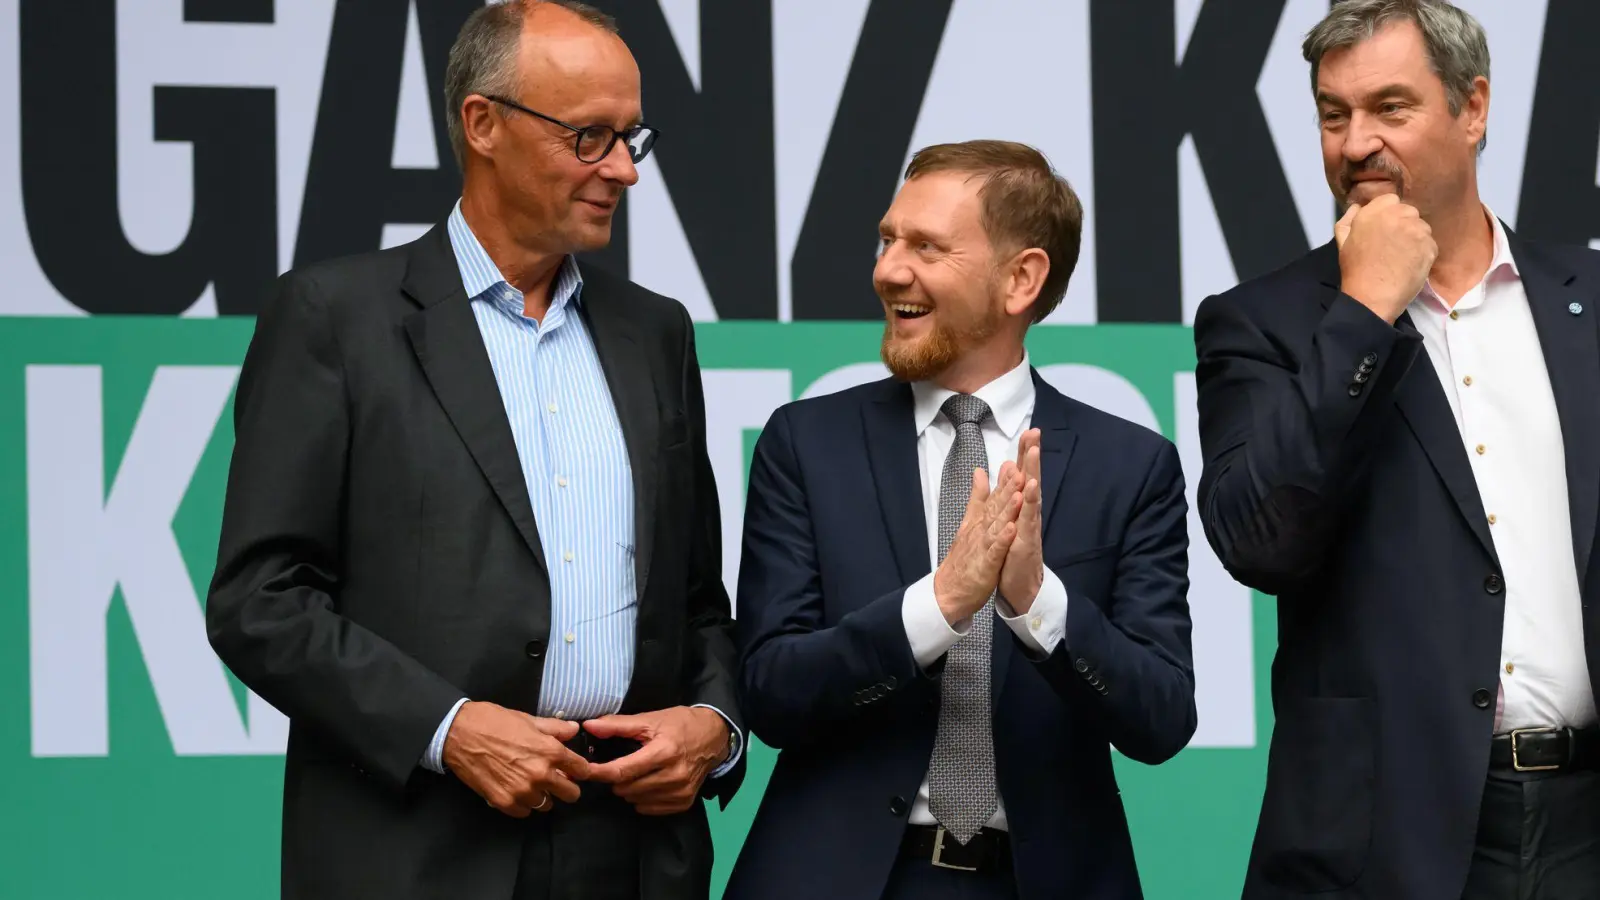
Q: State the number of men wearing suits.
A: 3